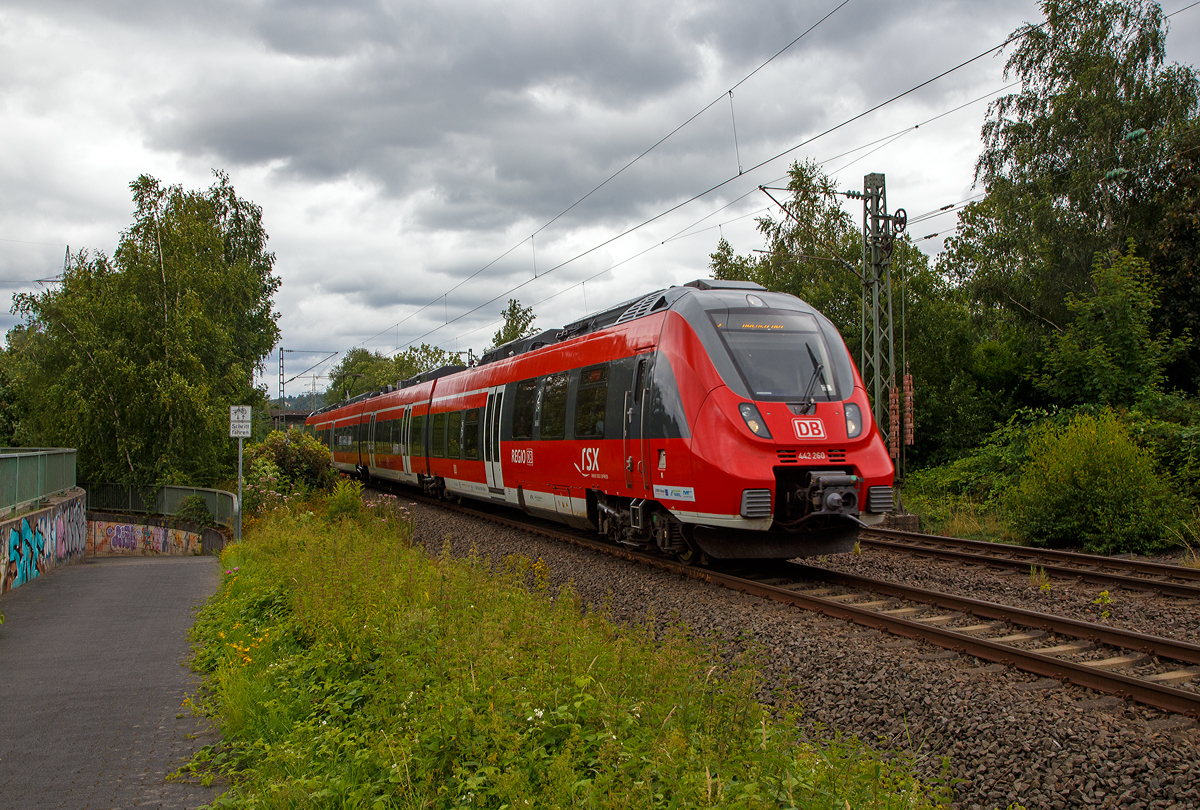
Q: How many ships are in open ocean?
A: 0